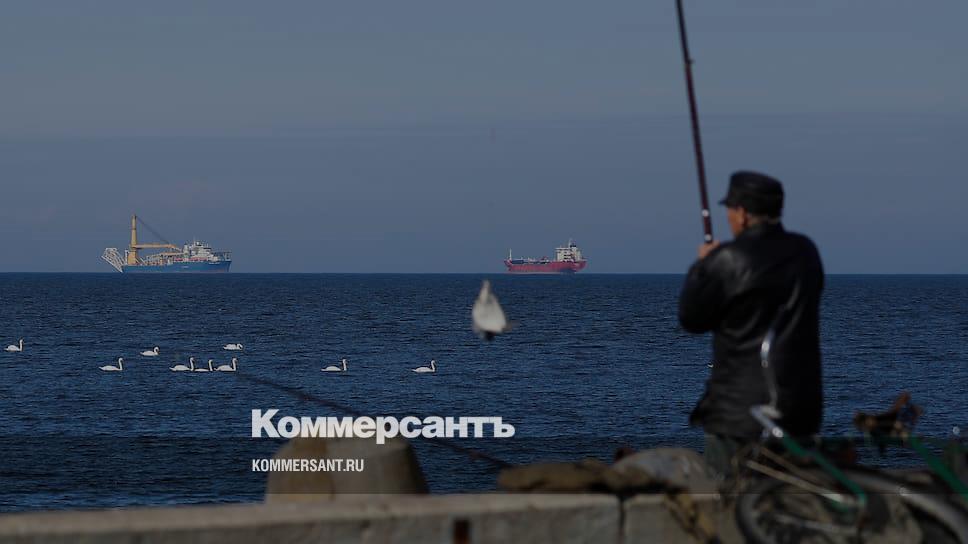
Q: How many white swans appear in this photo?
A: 9